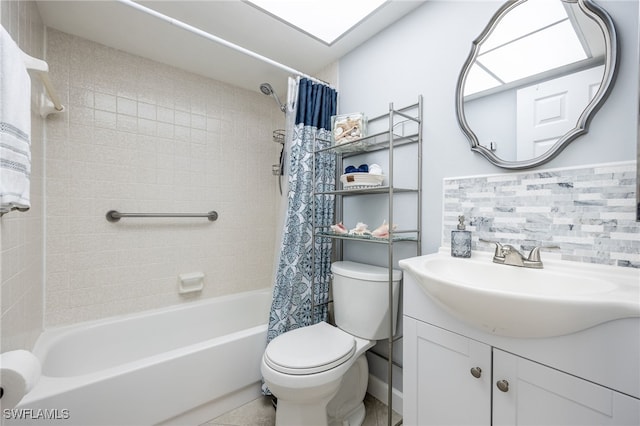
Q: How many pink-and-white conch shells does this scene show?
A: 2